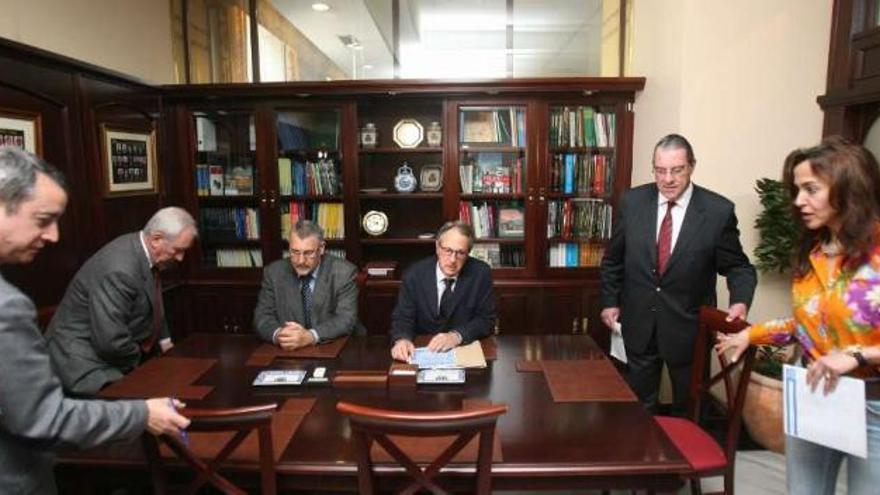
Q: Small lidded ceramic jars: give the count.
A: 2